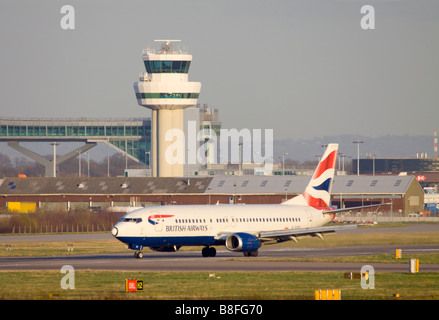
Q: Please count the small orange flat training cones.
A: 0